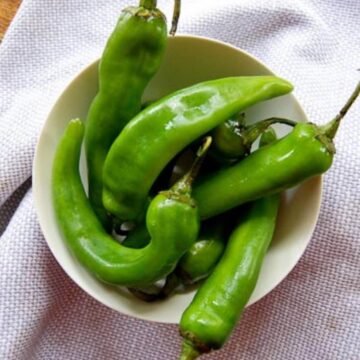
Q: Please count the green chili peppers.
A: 7